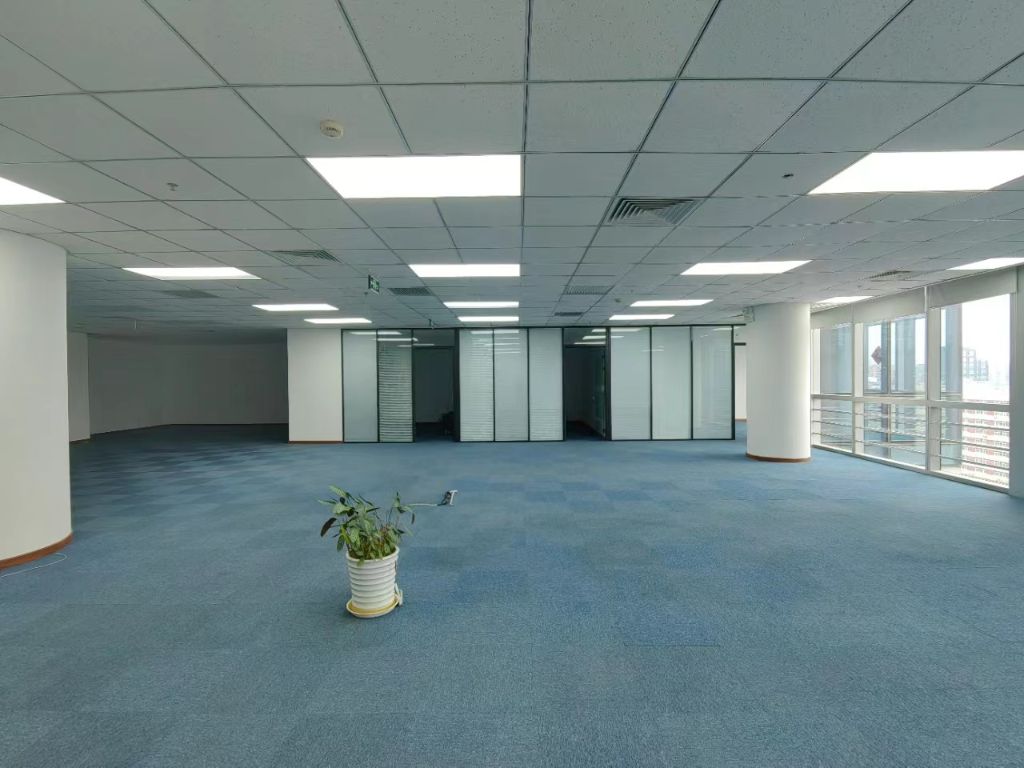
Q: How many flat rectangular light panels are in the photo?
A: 14